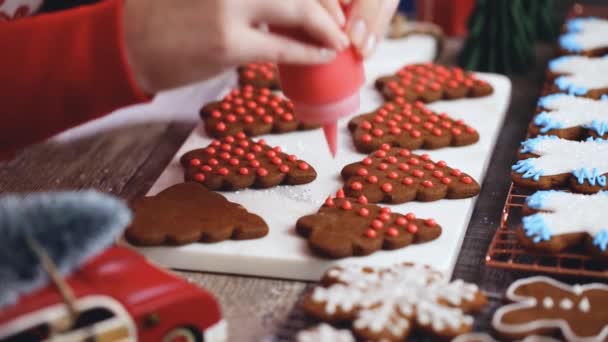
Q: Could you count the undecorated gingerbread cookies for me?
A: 1